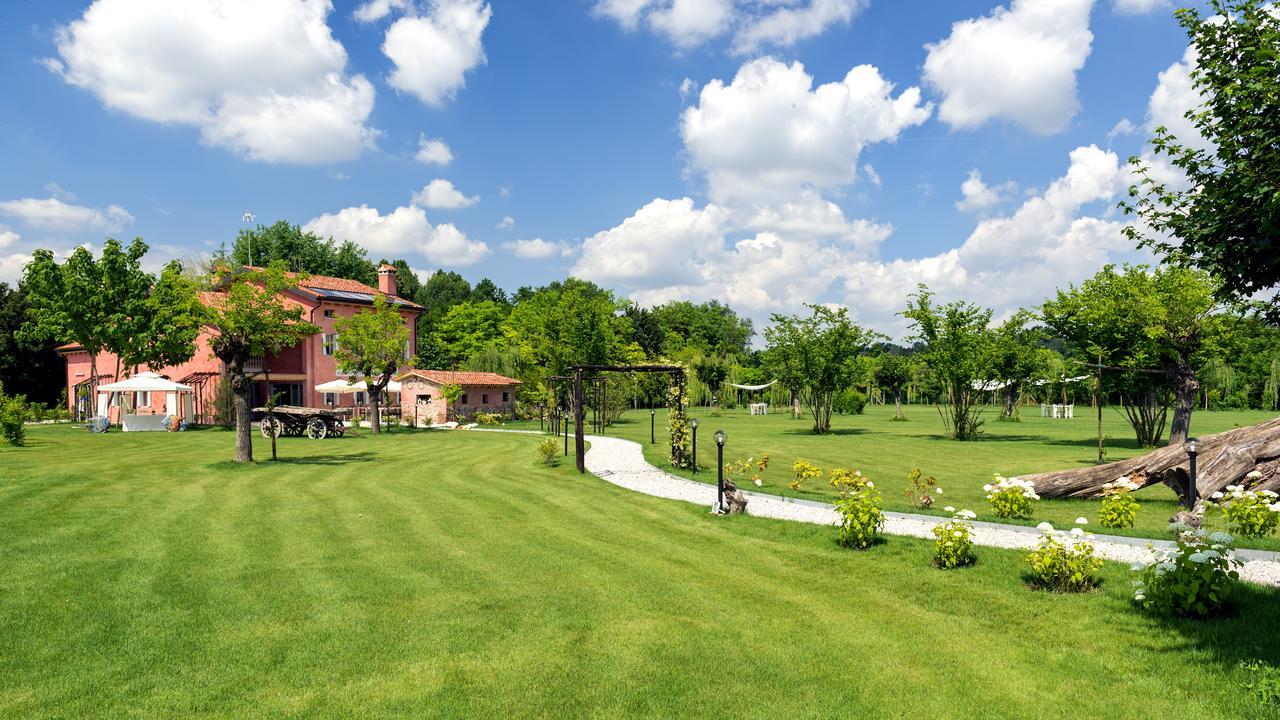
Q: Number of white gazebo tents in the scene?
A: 1